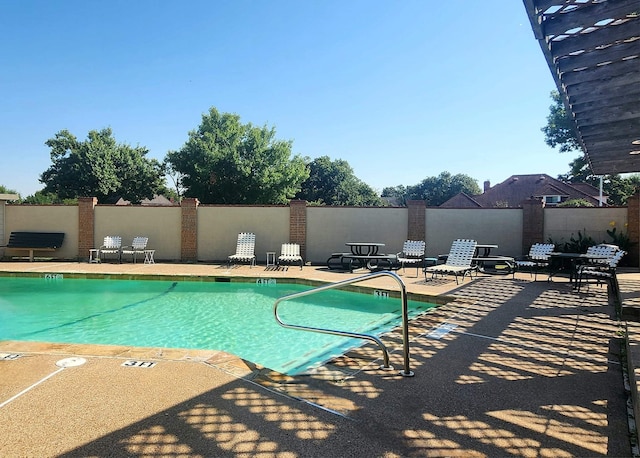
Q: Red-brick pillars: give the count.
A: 6